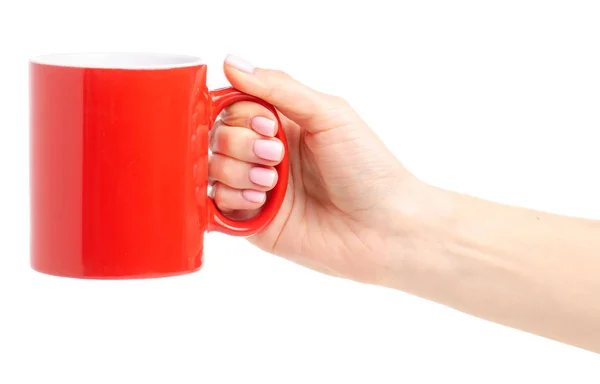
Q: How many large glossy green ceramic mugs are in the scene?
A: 0